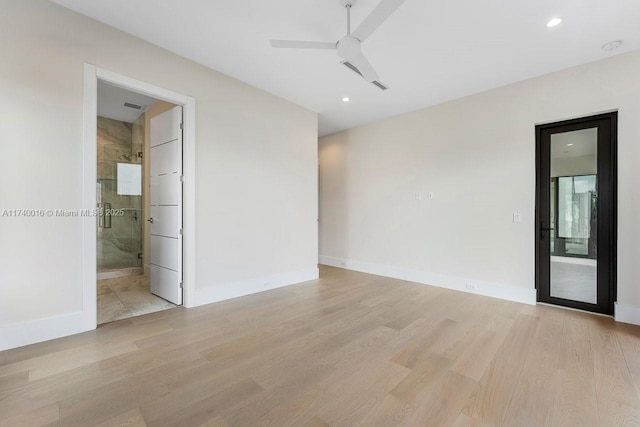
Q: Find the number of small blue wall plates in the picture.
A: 0